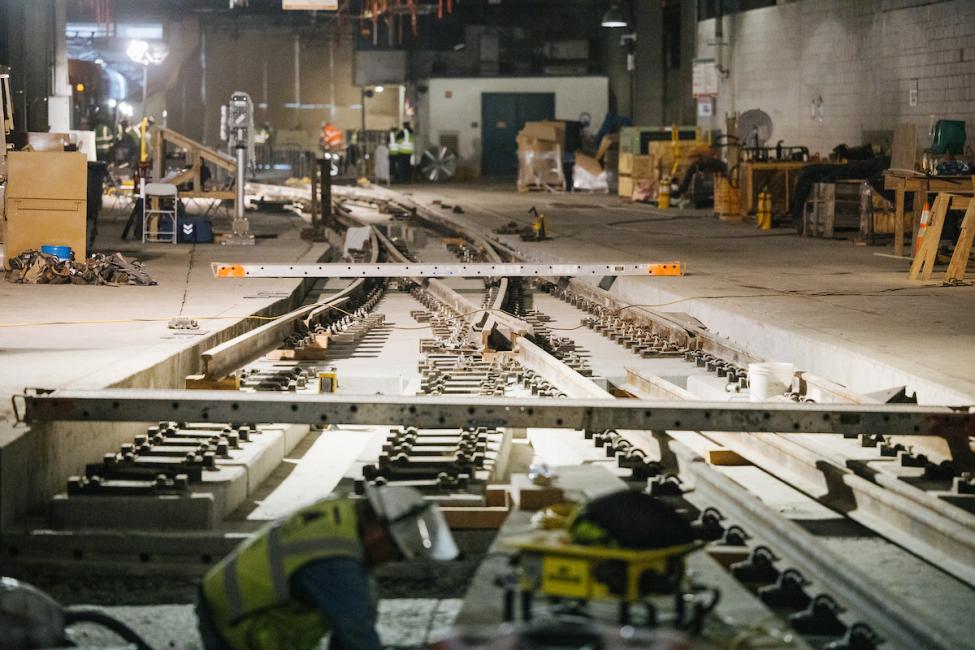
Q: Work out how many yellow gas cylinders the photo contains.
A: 2